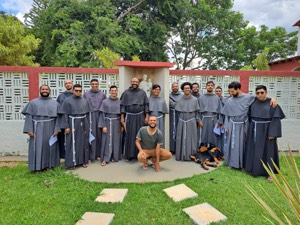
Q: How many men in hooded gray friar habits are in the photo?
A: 14